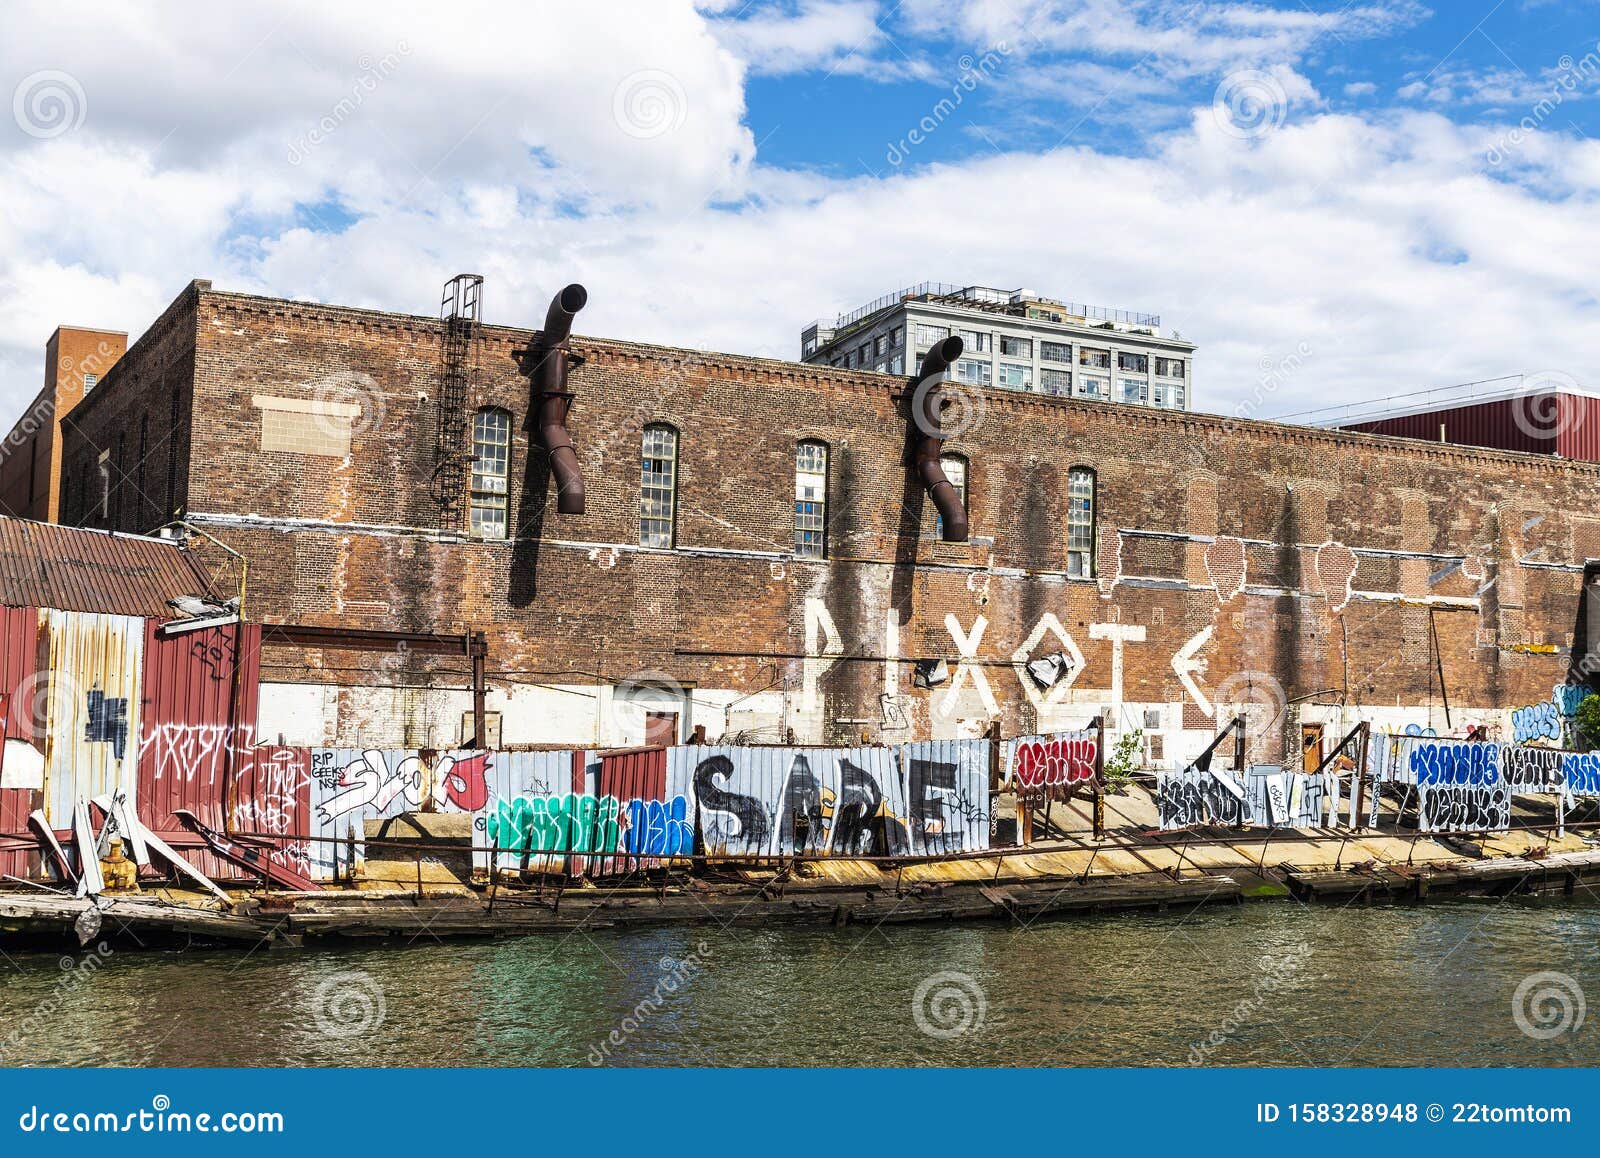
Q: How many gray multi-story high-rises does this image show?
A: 1